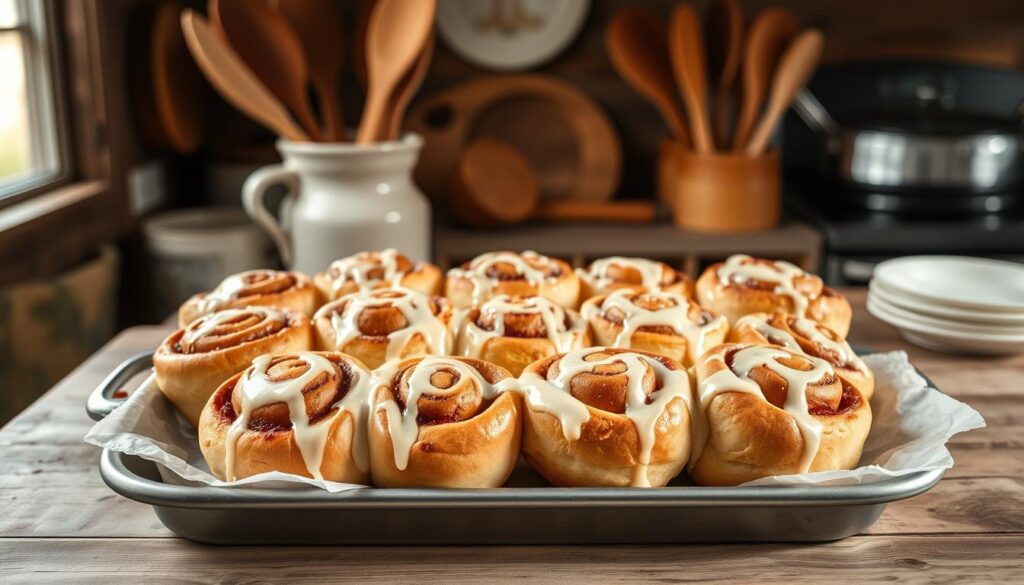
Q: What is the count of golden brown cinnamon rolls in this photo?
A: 14